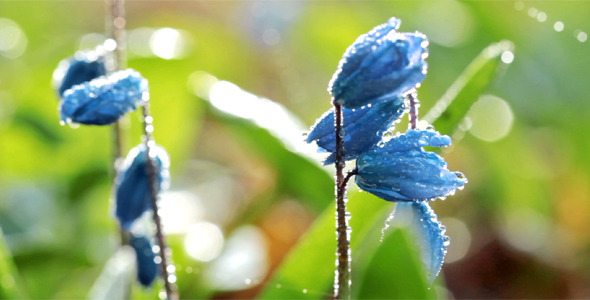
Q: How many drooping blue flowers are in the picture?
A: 8